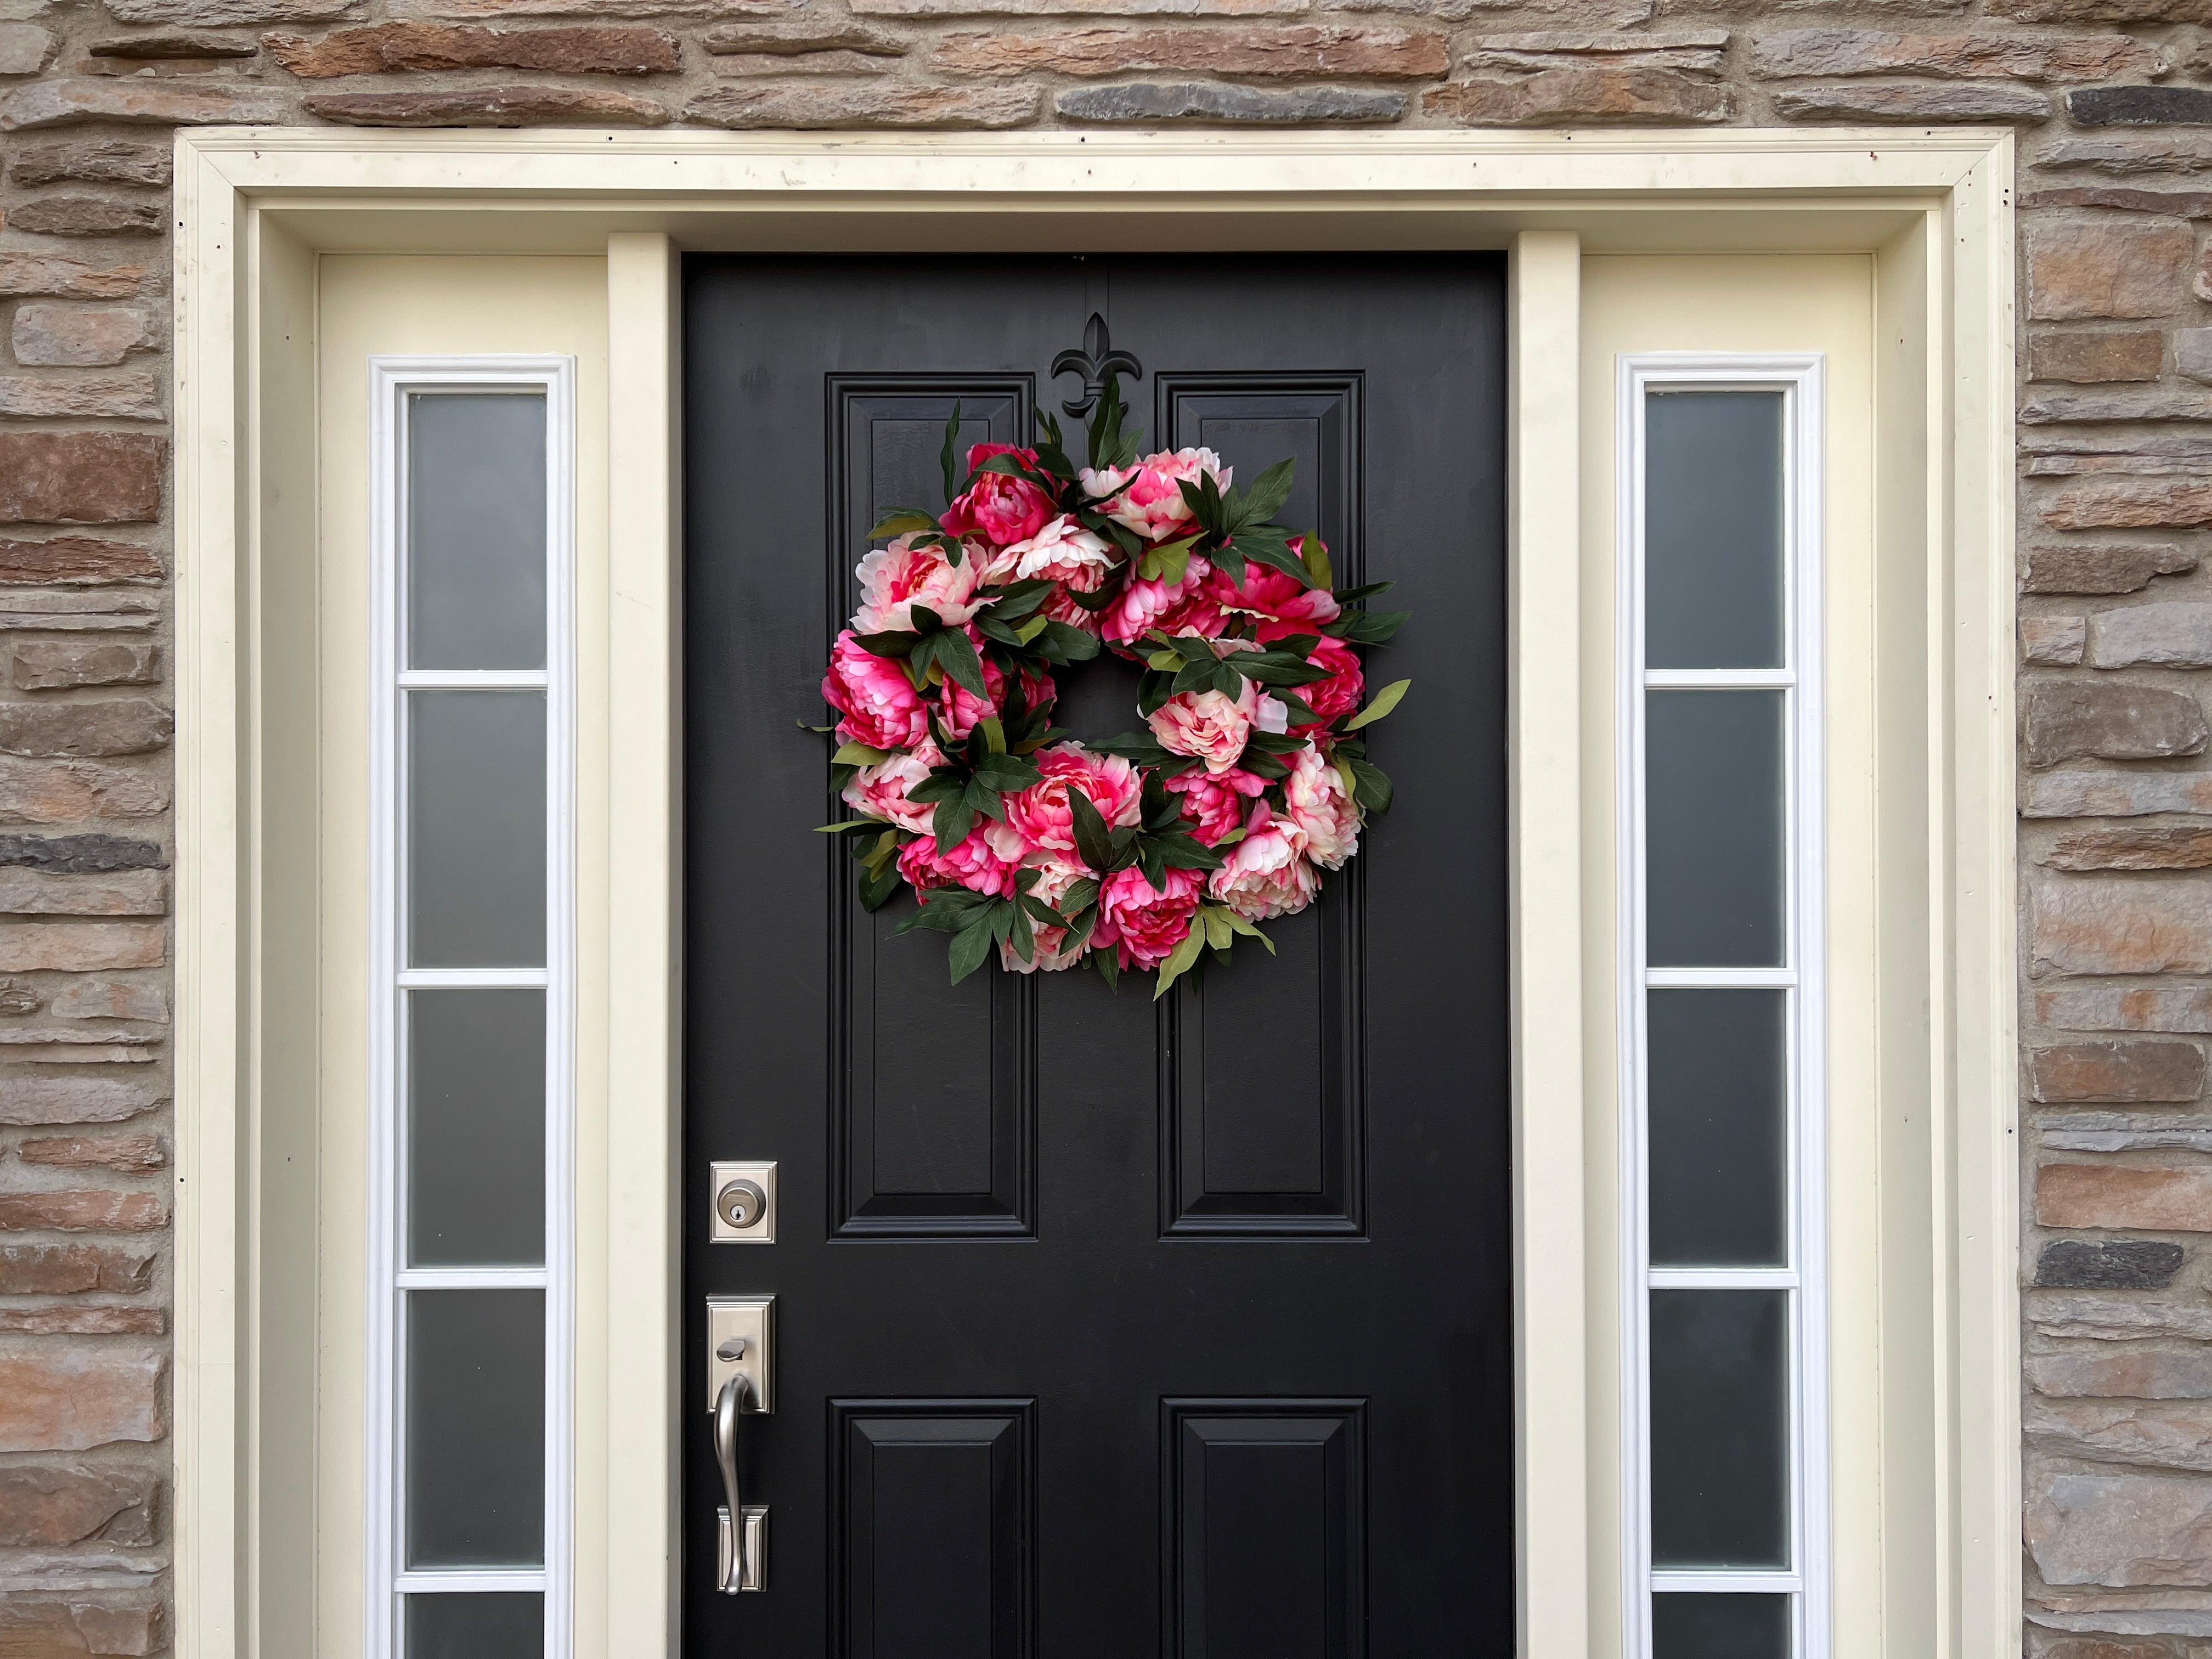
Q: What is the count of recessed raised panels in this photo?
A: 4